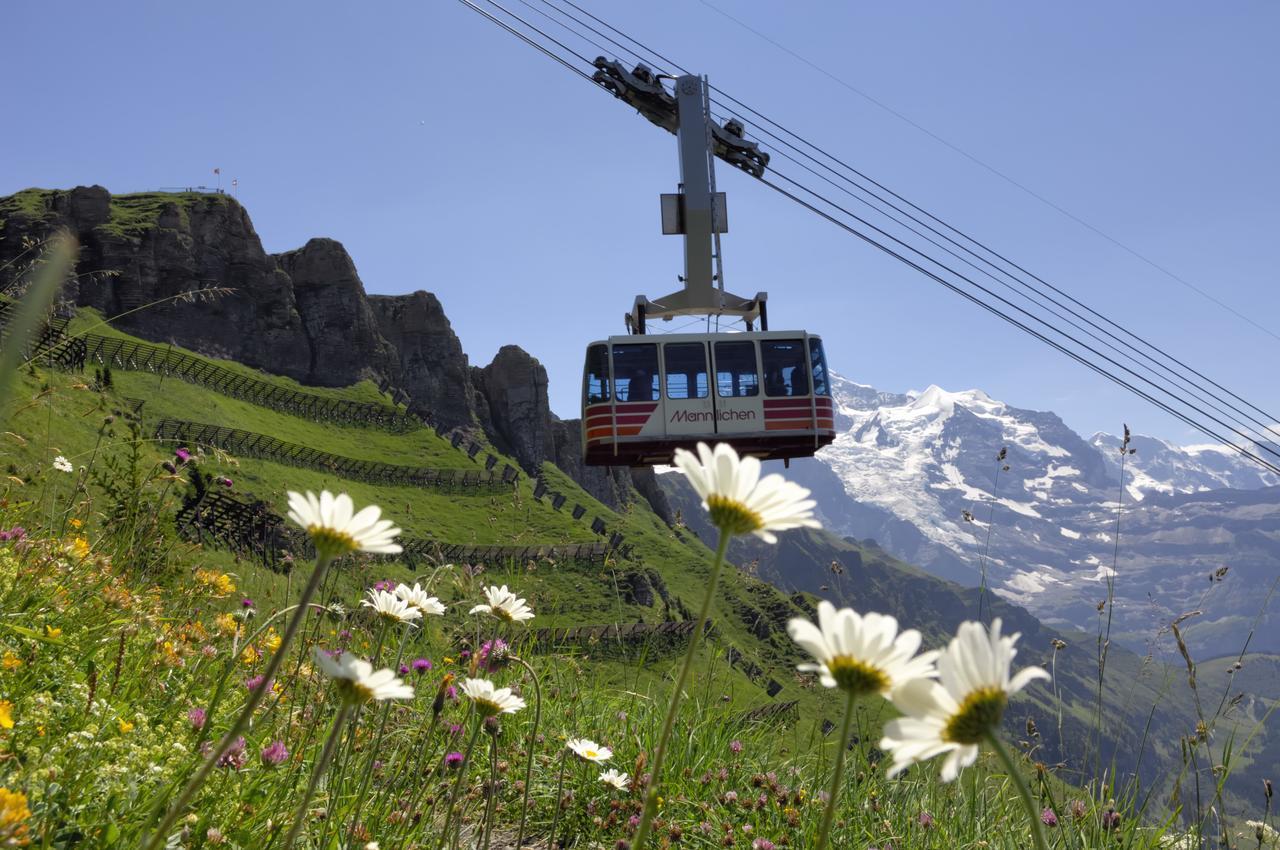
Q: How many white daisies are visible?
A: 12